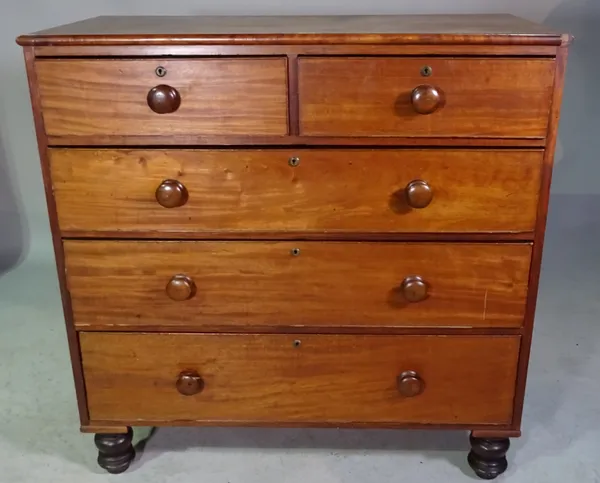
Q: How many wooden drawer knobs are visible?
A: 8